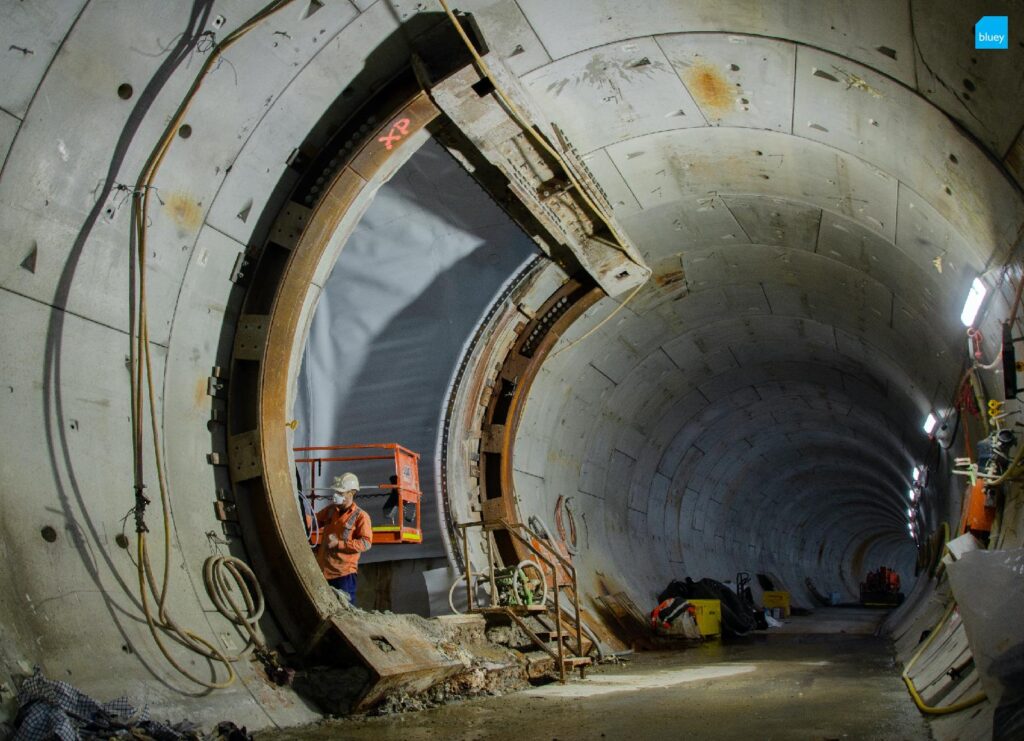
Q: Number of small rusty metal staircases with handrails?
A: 1